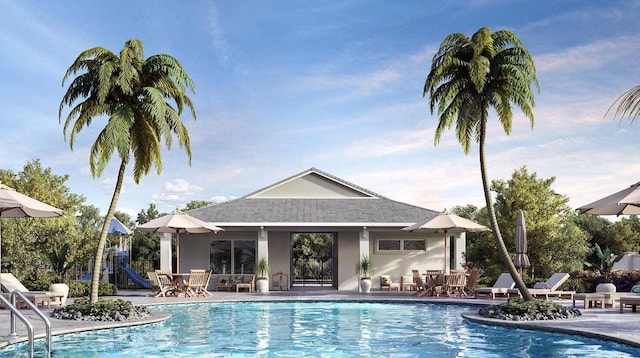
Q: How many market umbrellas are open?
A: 4